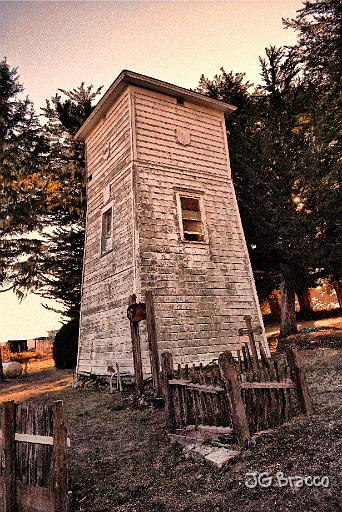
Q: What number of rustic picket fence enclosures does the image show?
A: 2